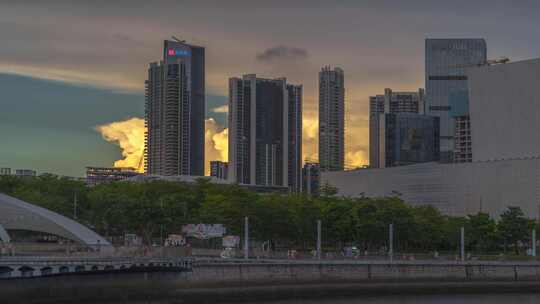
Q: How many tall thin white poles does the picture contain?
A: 5